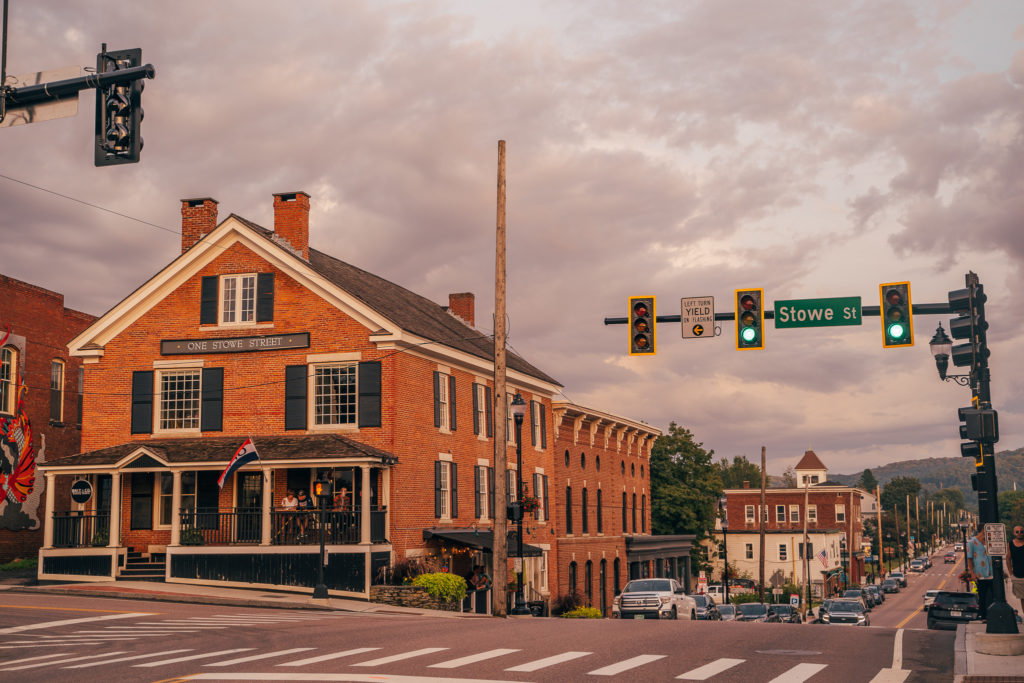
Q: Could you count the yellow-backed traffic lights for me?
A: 3